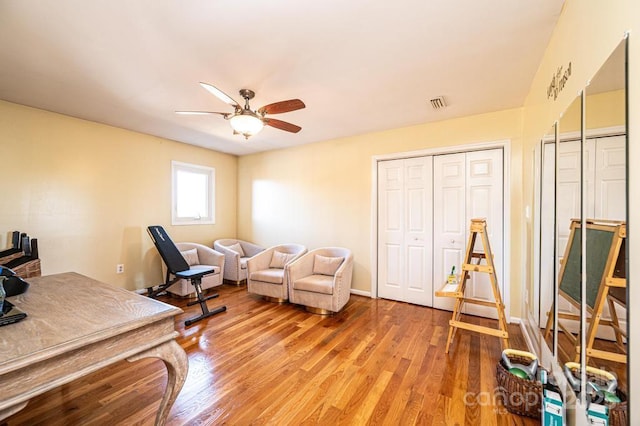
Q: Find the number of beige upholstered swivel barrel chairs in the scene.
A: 4